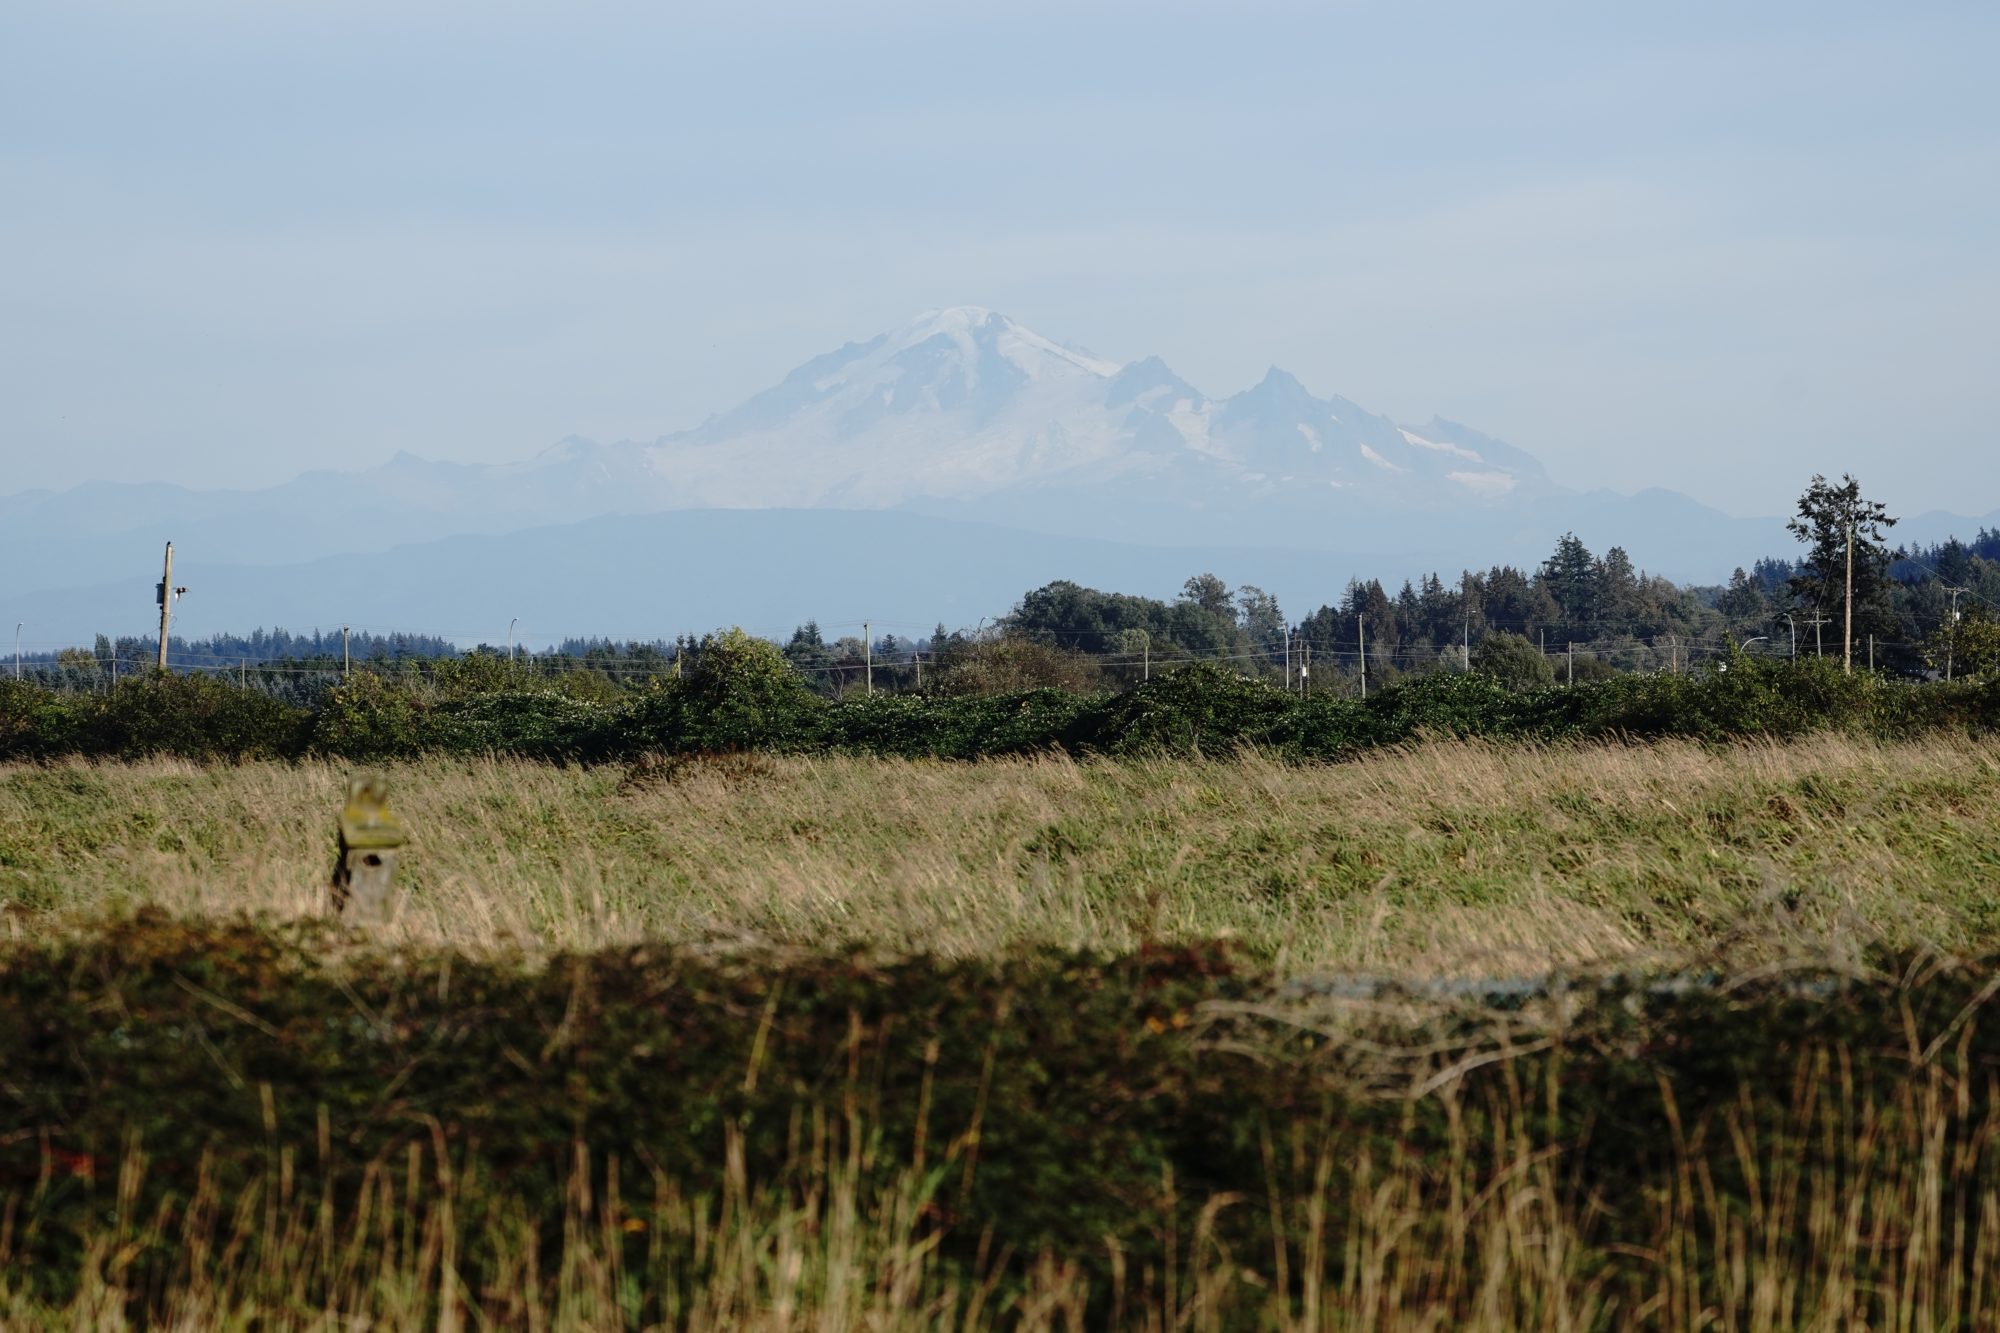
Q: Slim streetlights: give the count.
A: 7